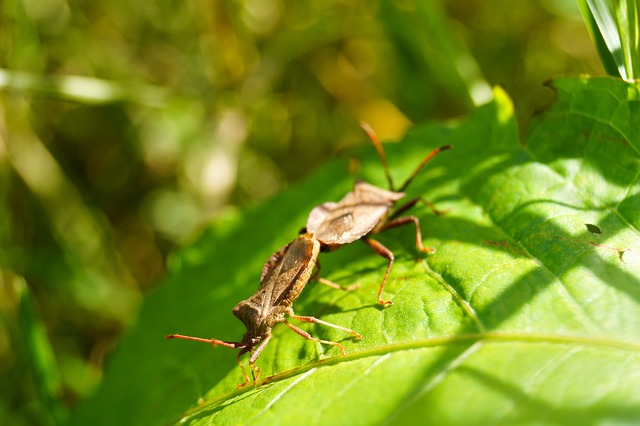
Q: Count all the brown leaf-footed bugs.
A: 2